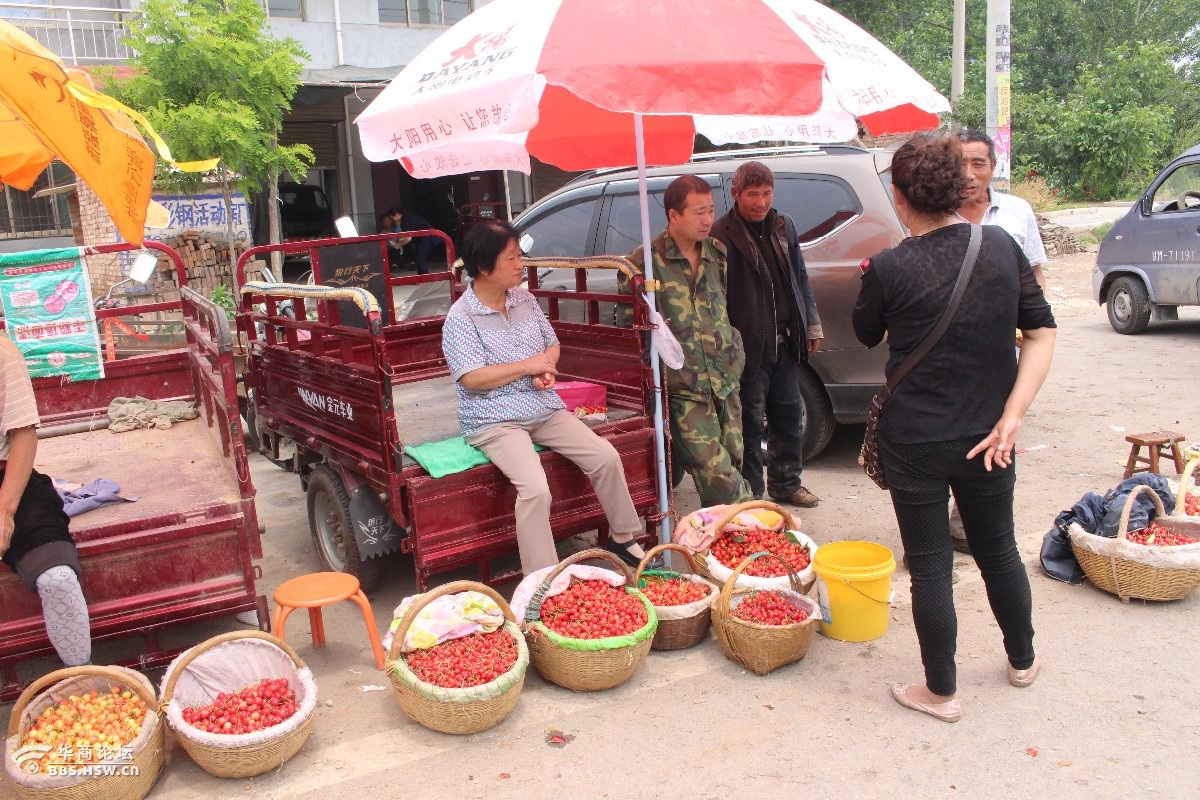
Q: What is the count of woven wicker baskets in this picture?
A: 9